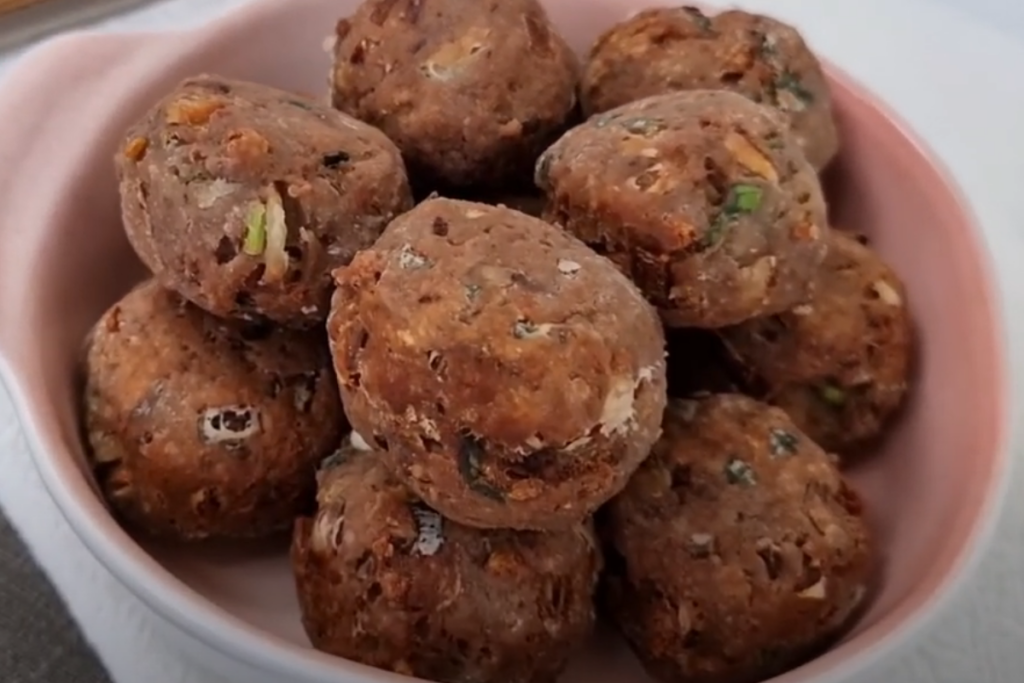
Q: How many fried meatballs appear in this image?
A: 9